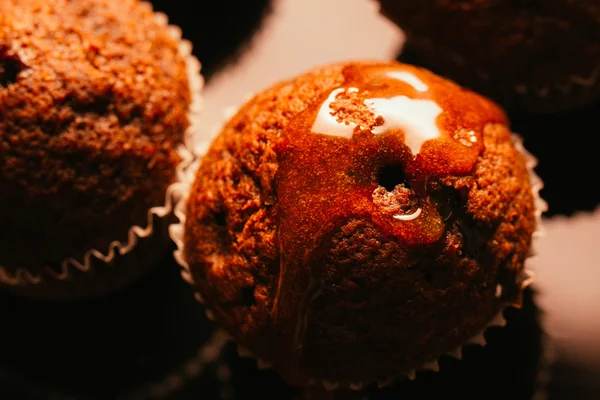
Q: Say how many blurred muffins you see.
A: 2